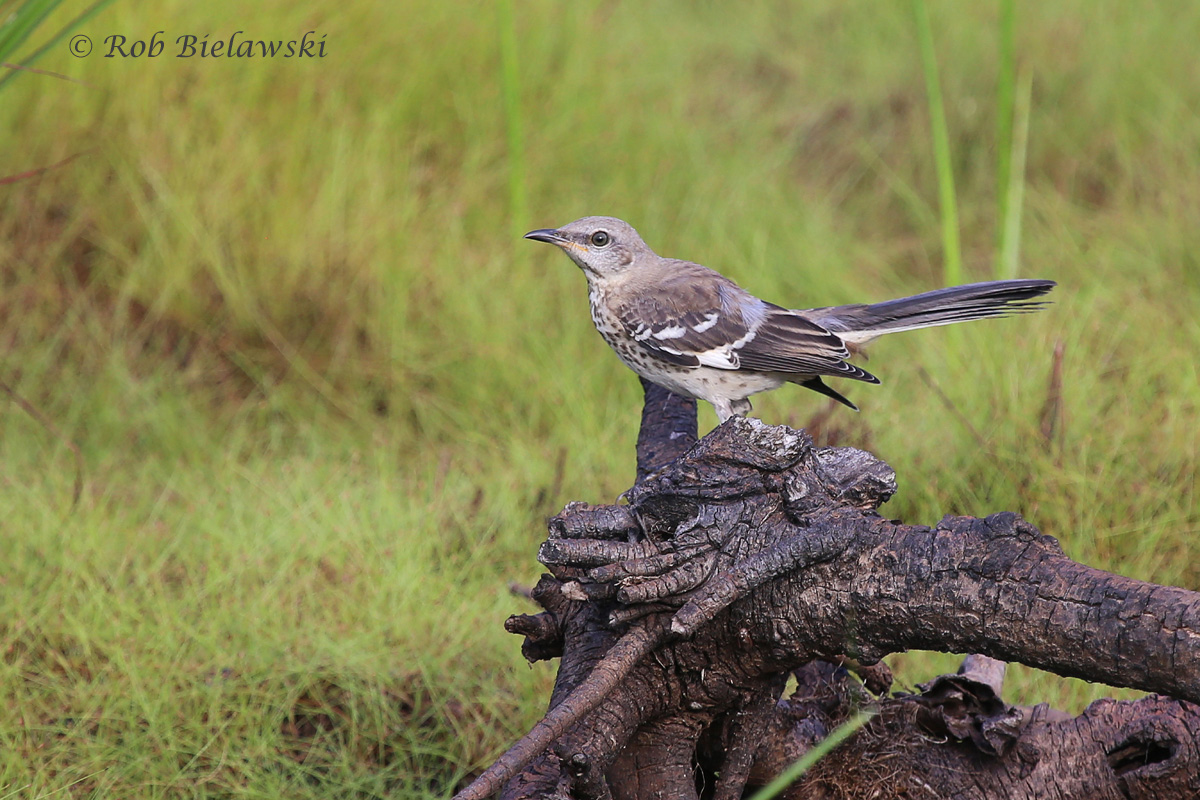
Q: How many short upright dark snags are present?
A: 1